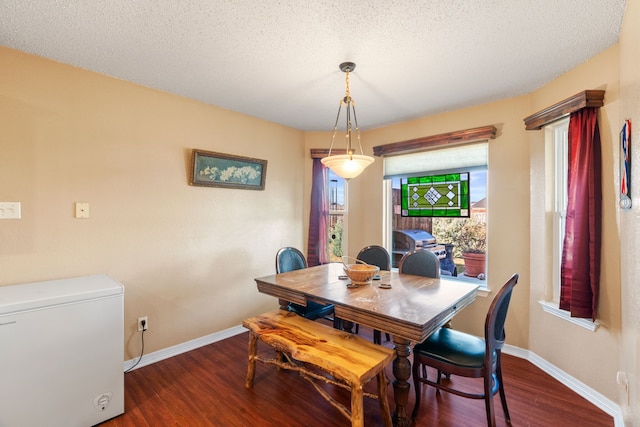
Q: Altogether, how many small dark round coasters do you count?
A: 4